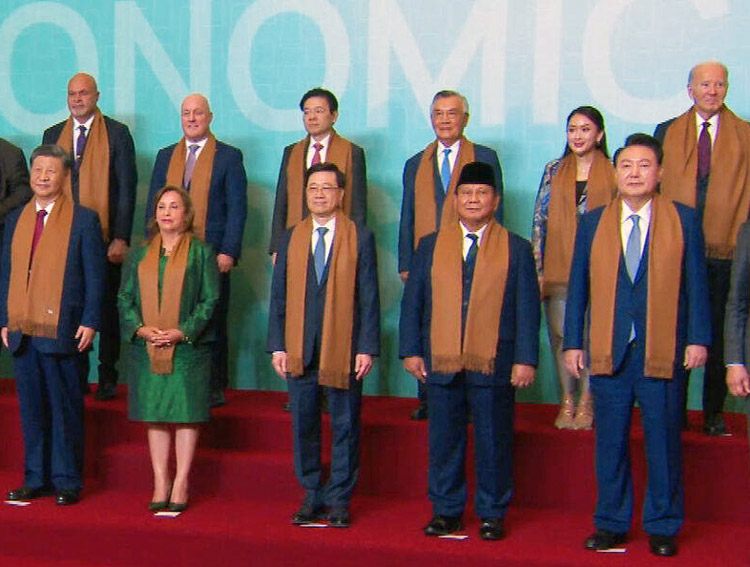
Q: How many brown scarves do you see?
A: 11